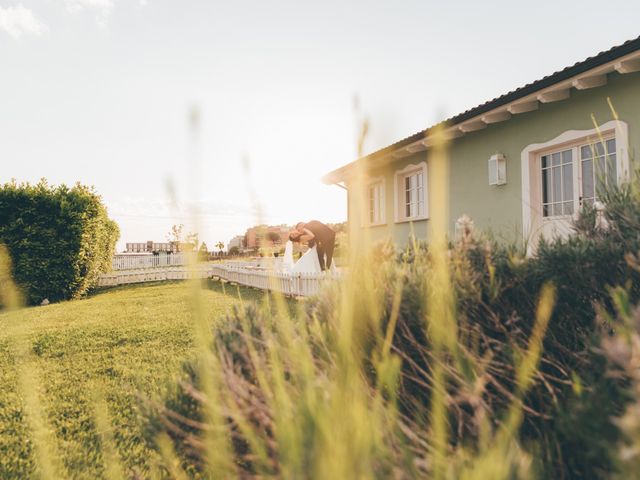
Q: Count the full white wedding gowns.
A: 1